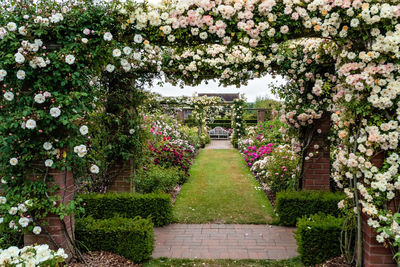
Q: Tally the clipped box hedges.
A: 4